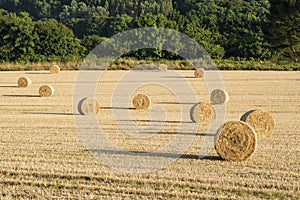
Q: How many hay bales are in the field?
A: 11